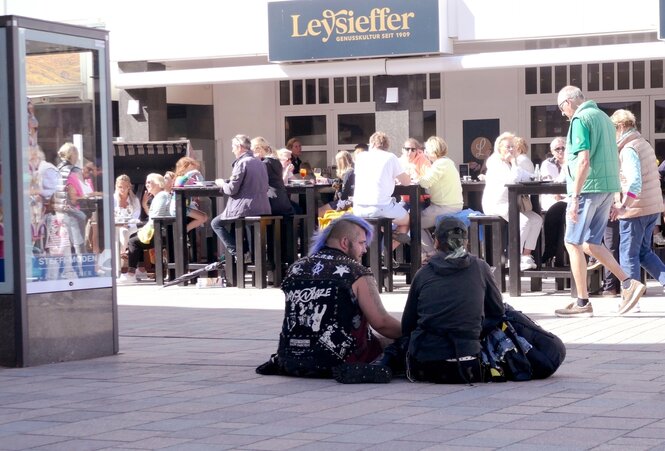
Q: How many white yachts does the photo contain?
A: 0